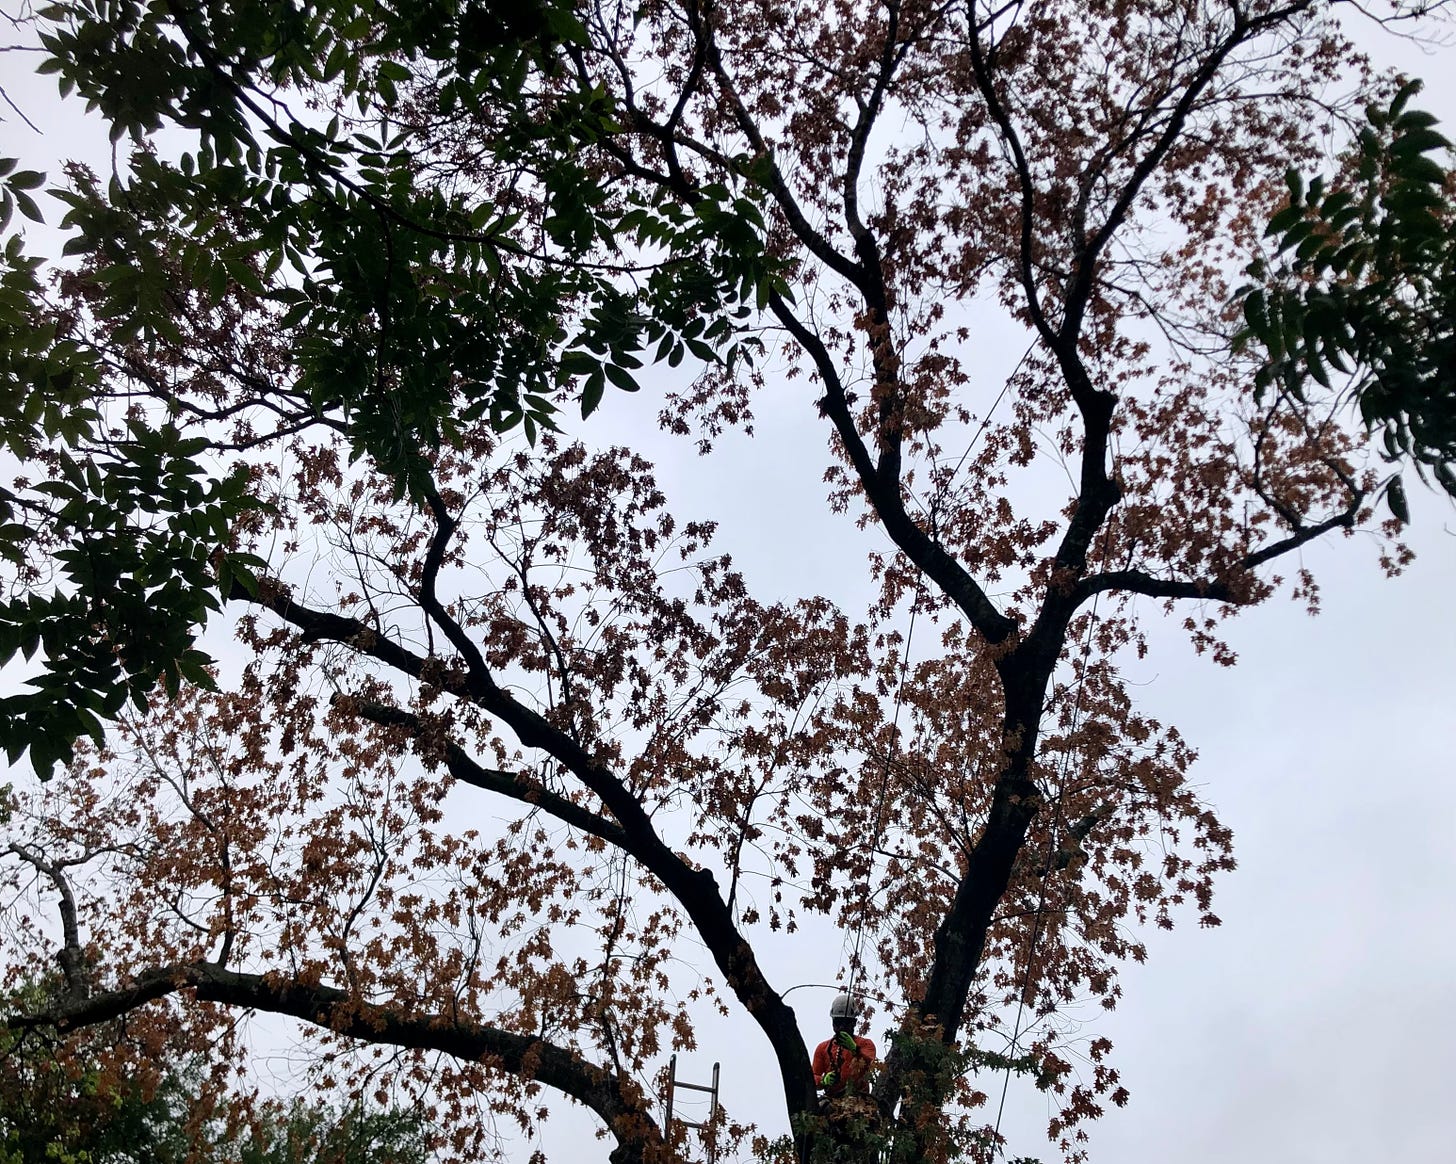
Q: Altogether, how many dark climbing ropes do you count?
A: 2